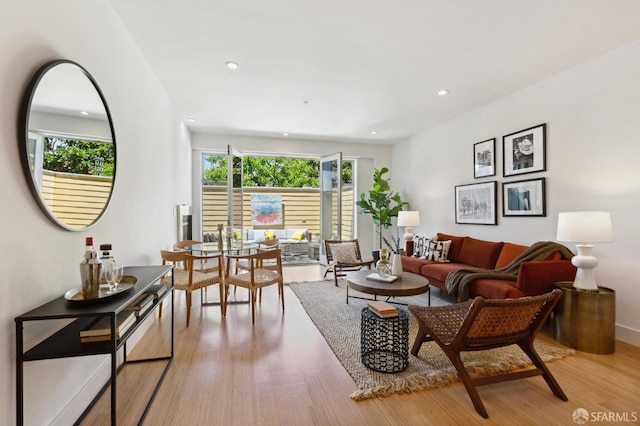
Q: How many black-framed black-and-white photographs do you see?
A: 4